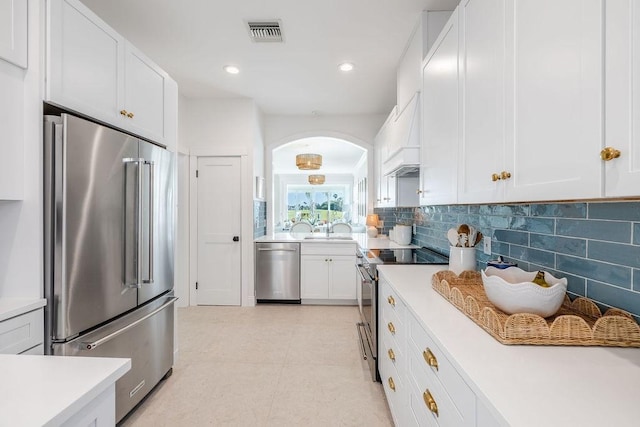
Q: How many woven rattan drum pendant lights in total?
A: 2